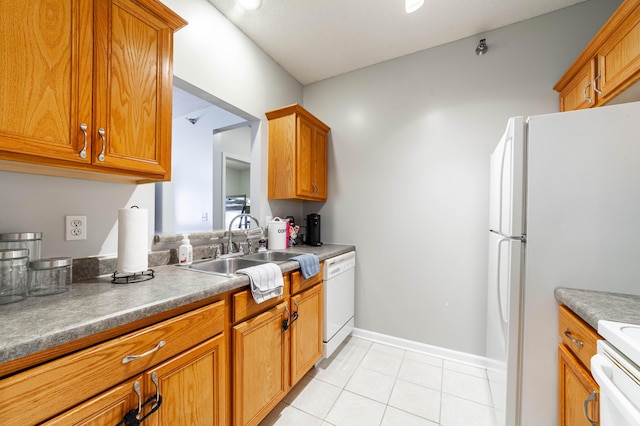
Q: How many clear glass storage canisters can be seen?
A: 3